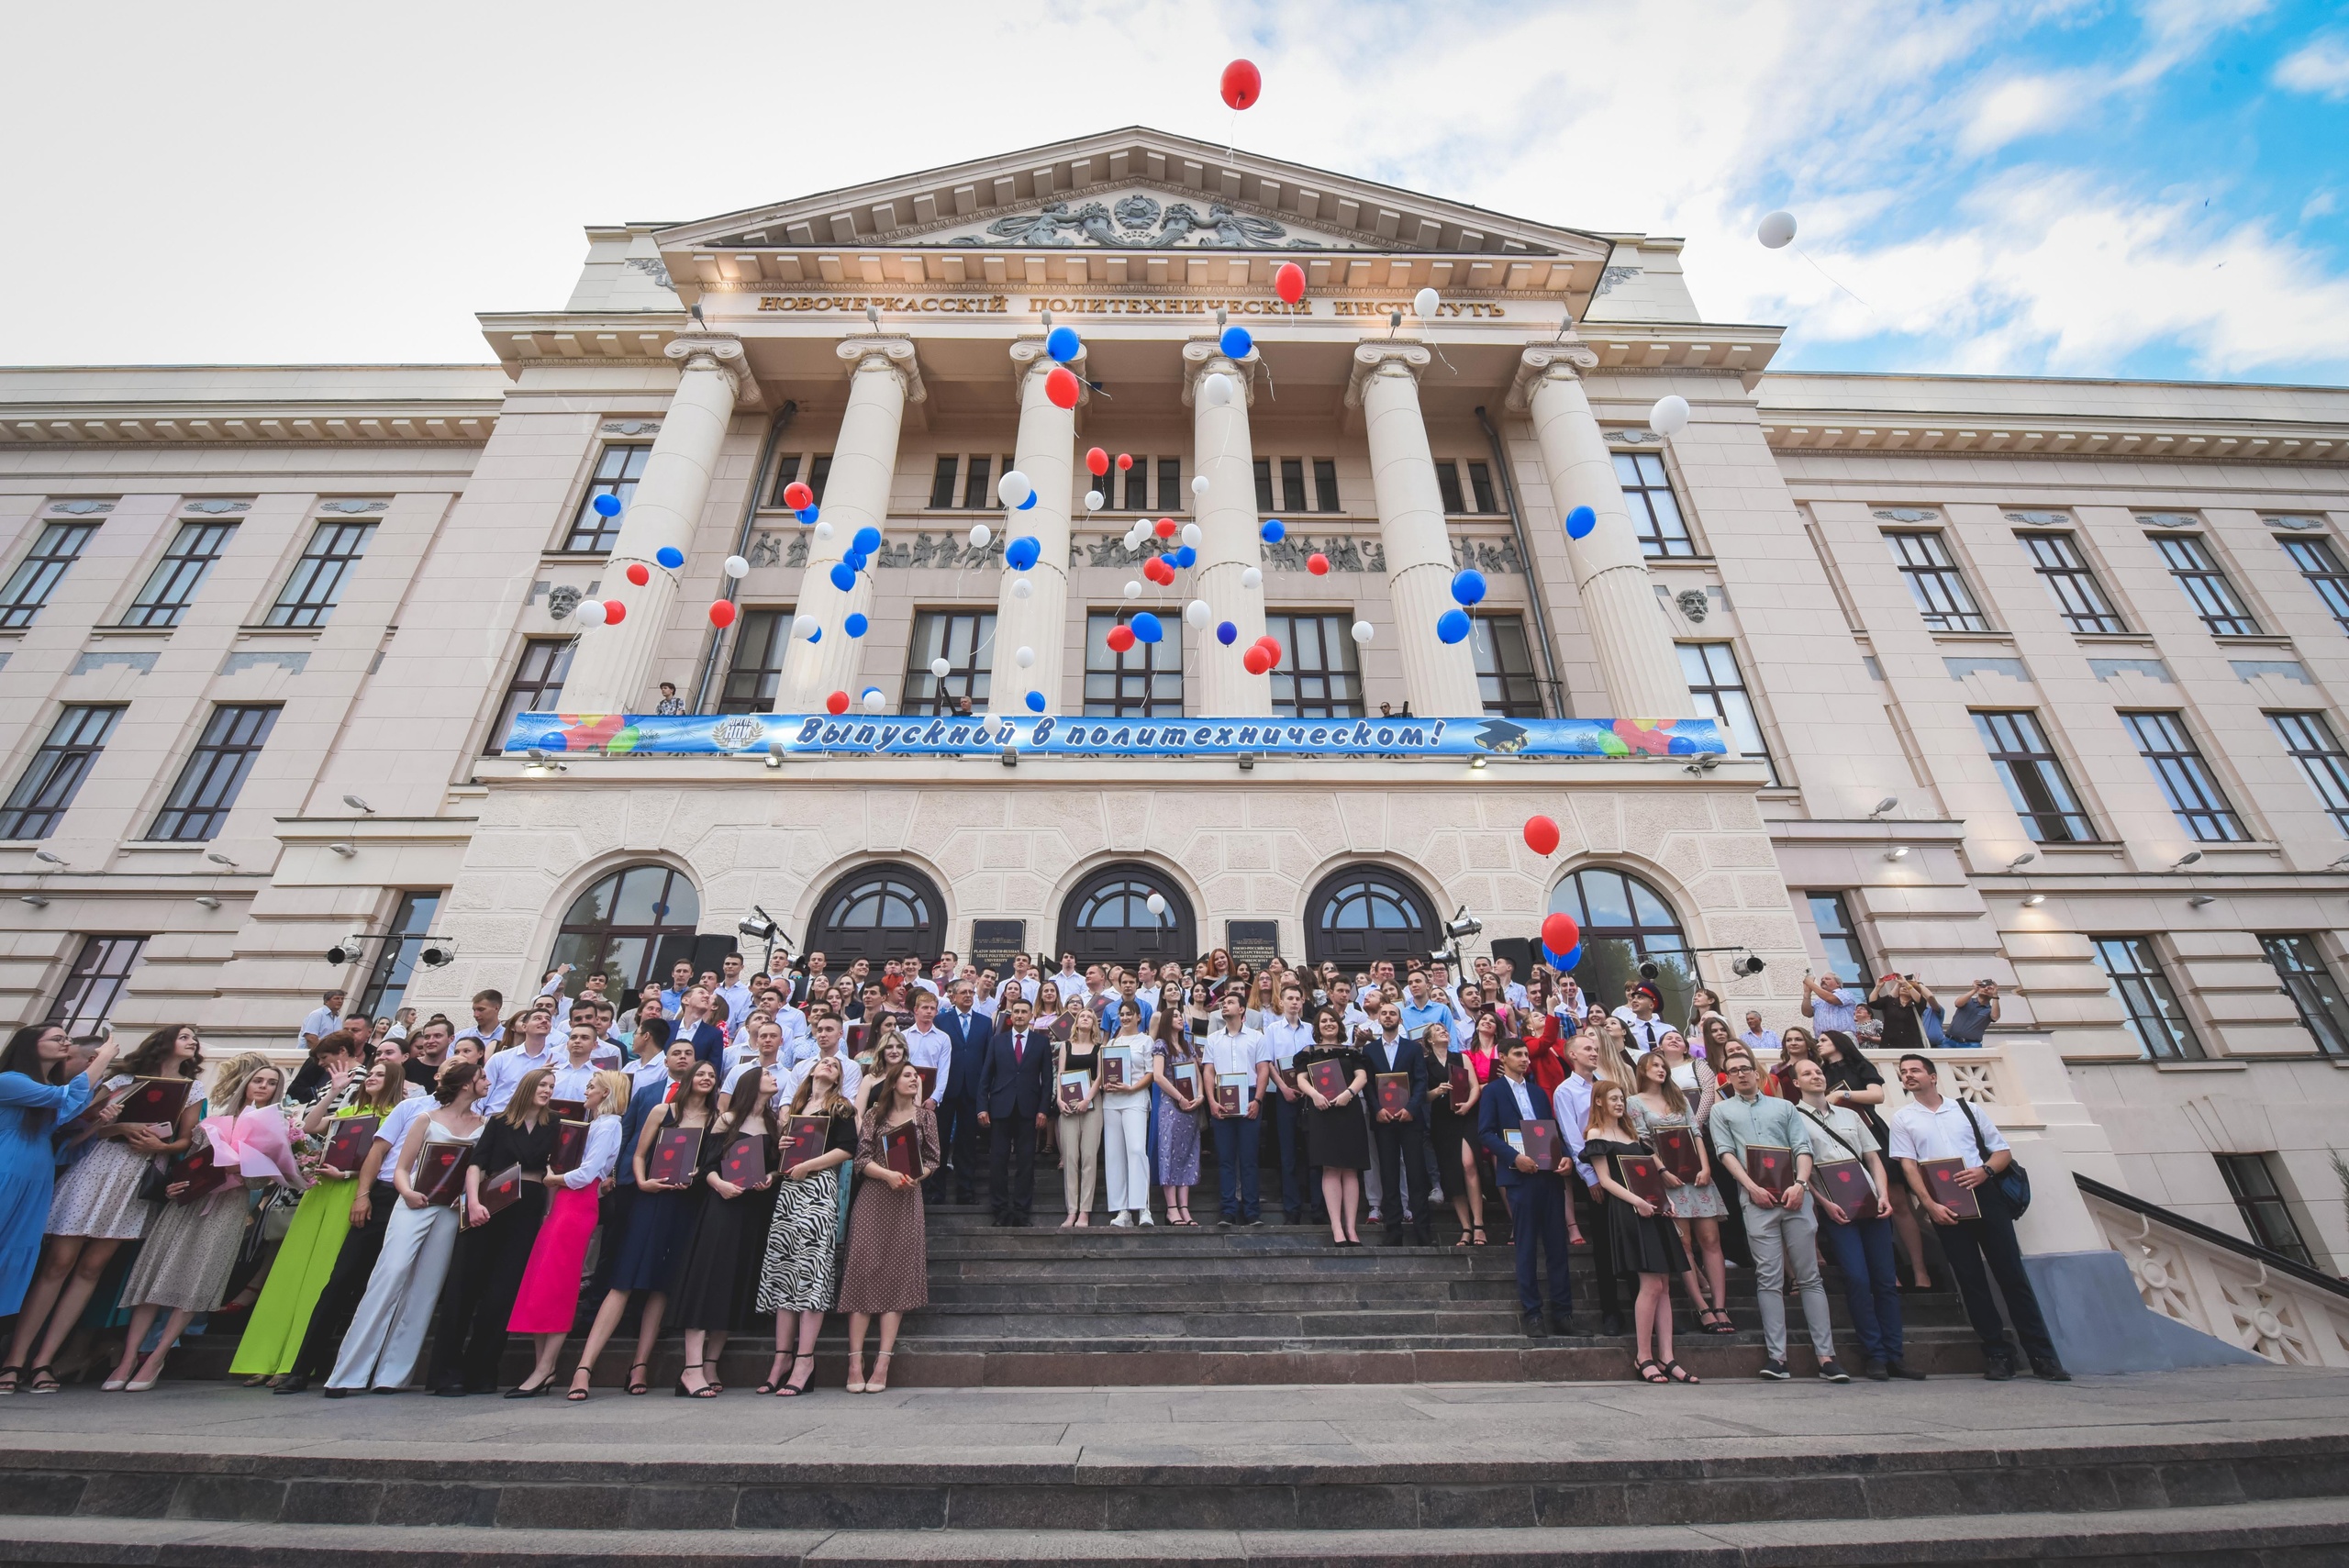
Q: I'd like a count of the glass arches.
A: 5